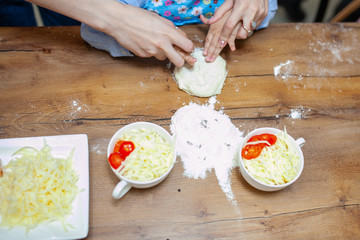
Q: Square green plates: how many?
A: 0